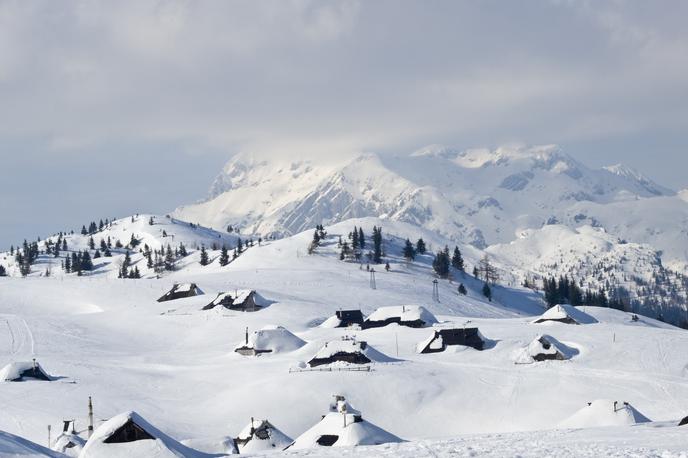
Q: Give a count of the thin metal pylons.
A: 2